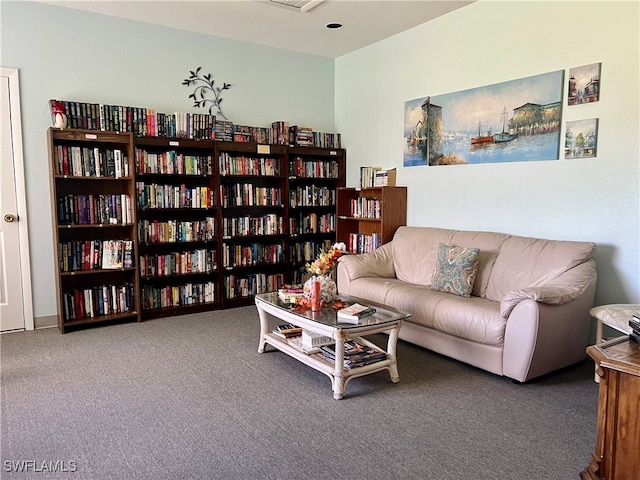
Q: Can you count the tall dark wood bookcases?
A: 4